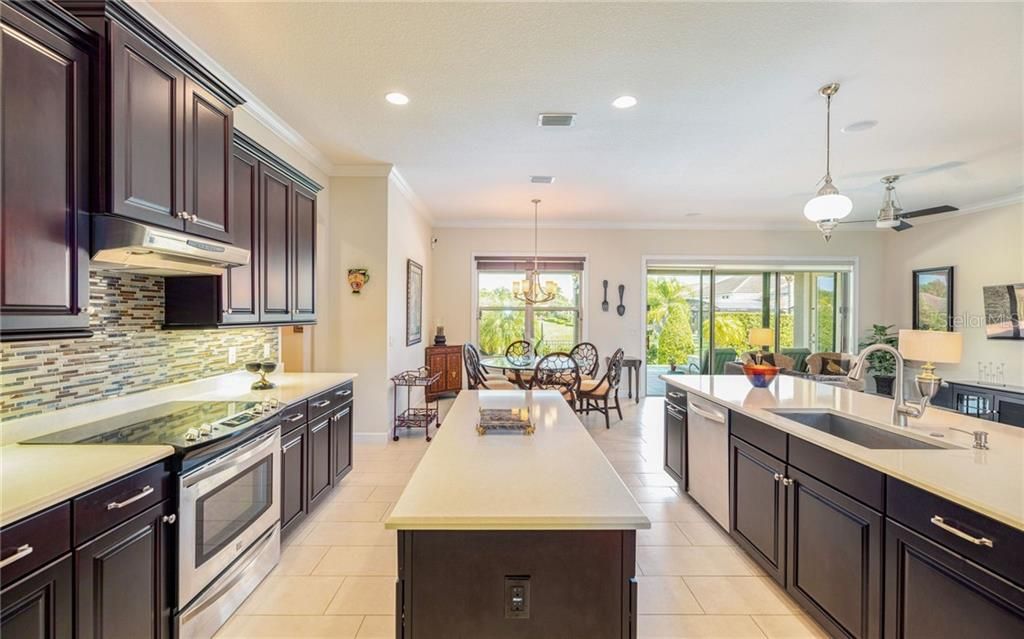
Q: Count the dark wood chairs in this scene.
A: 6